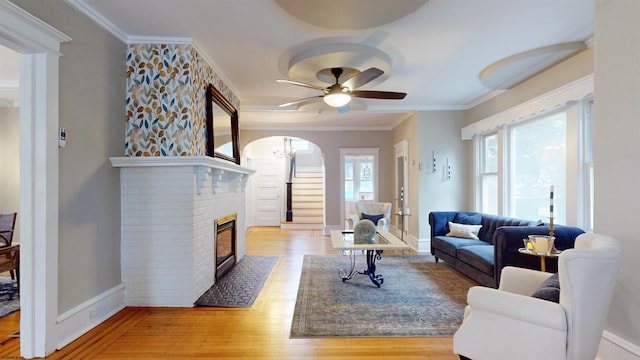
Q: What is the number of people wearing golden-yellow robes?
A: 0